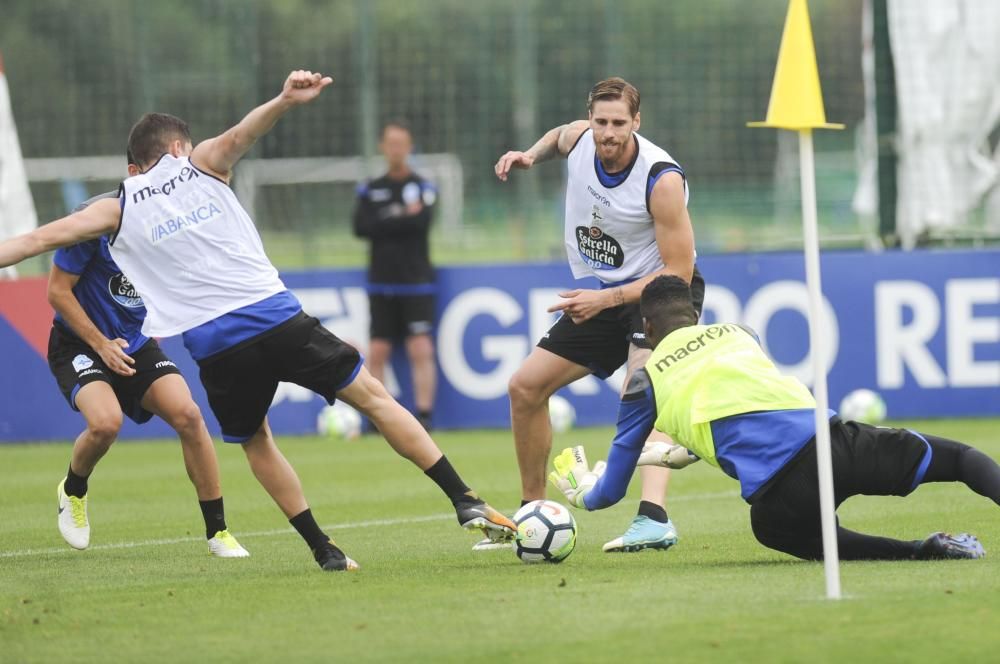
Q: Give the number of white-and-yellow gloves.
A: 2